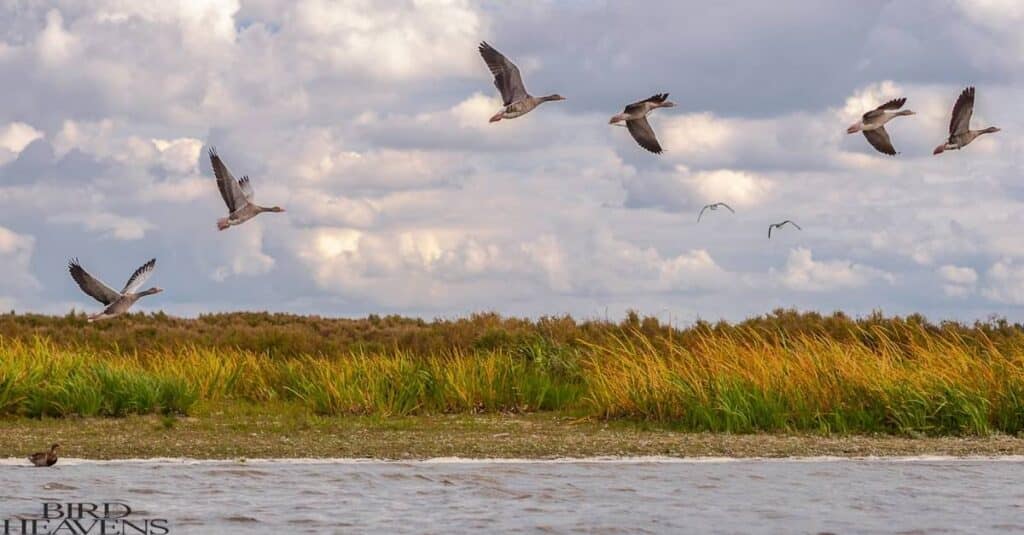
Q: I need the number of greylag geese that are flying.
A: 6